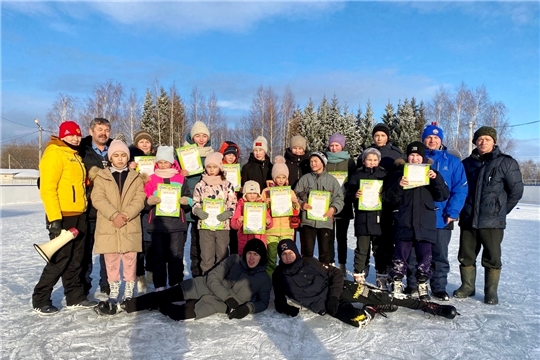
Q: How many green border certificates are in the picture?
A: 11